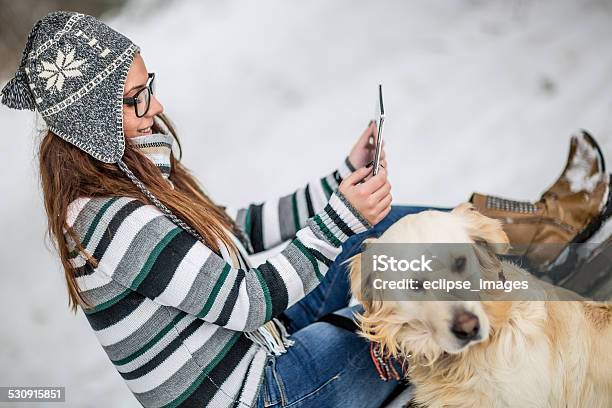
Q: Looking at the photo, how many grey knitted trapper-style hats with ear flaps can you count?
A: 1